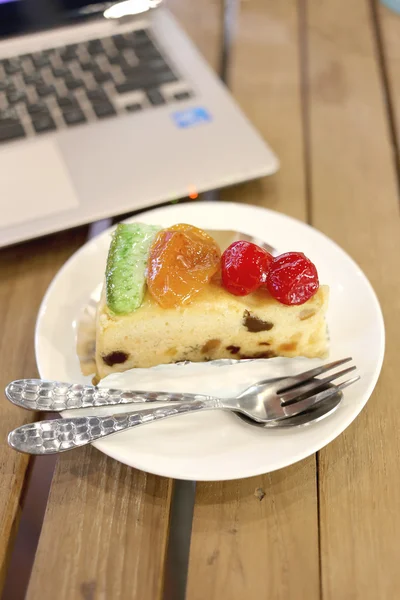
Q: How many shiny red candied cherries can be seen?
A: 2